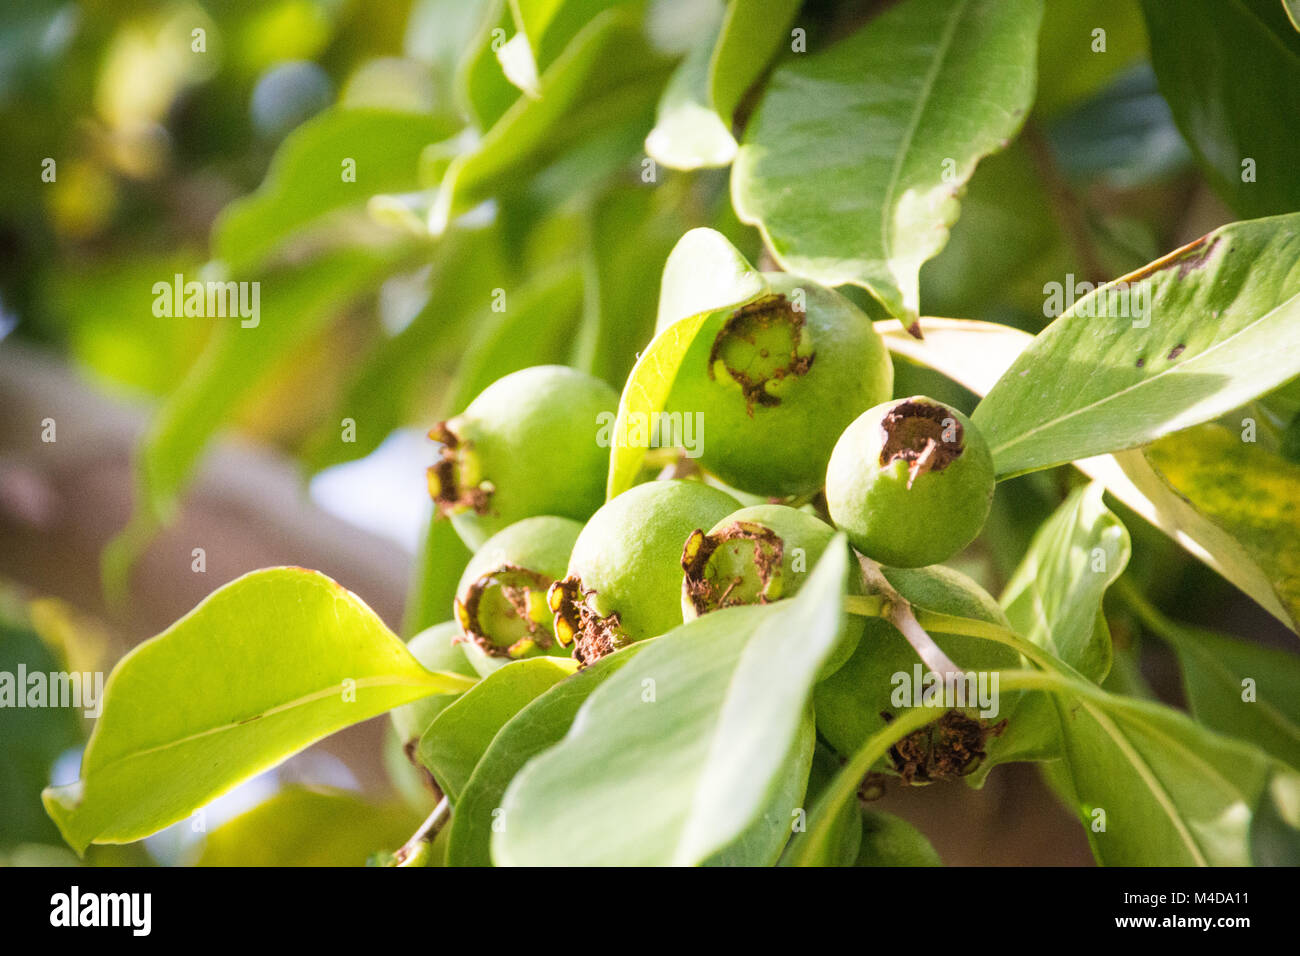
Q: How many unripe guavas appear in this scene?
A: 8